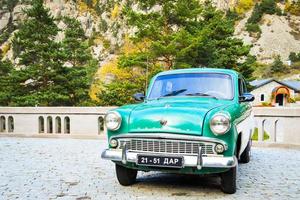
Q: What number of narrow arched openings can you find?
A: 10